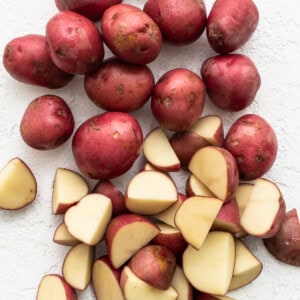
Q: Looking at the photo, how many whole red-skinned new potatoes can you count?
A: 12